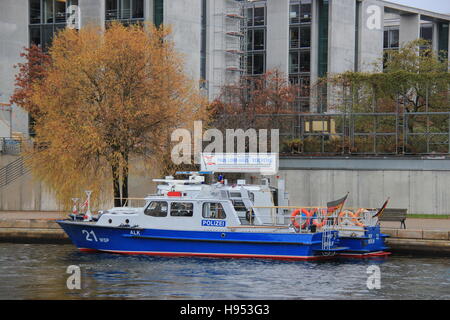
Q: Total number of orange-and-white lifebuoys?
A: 4